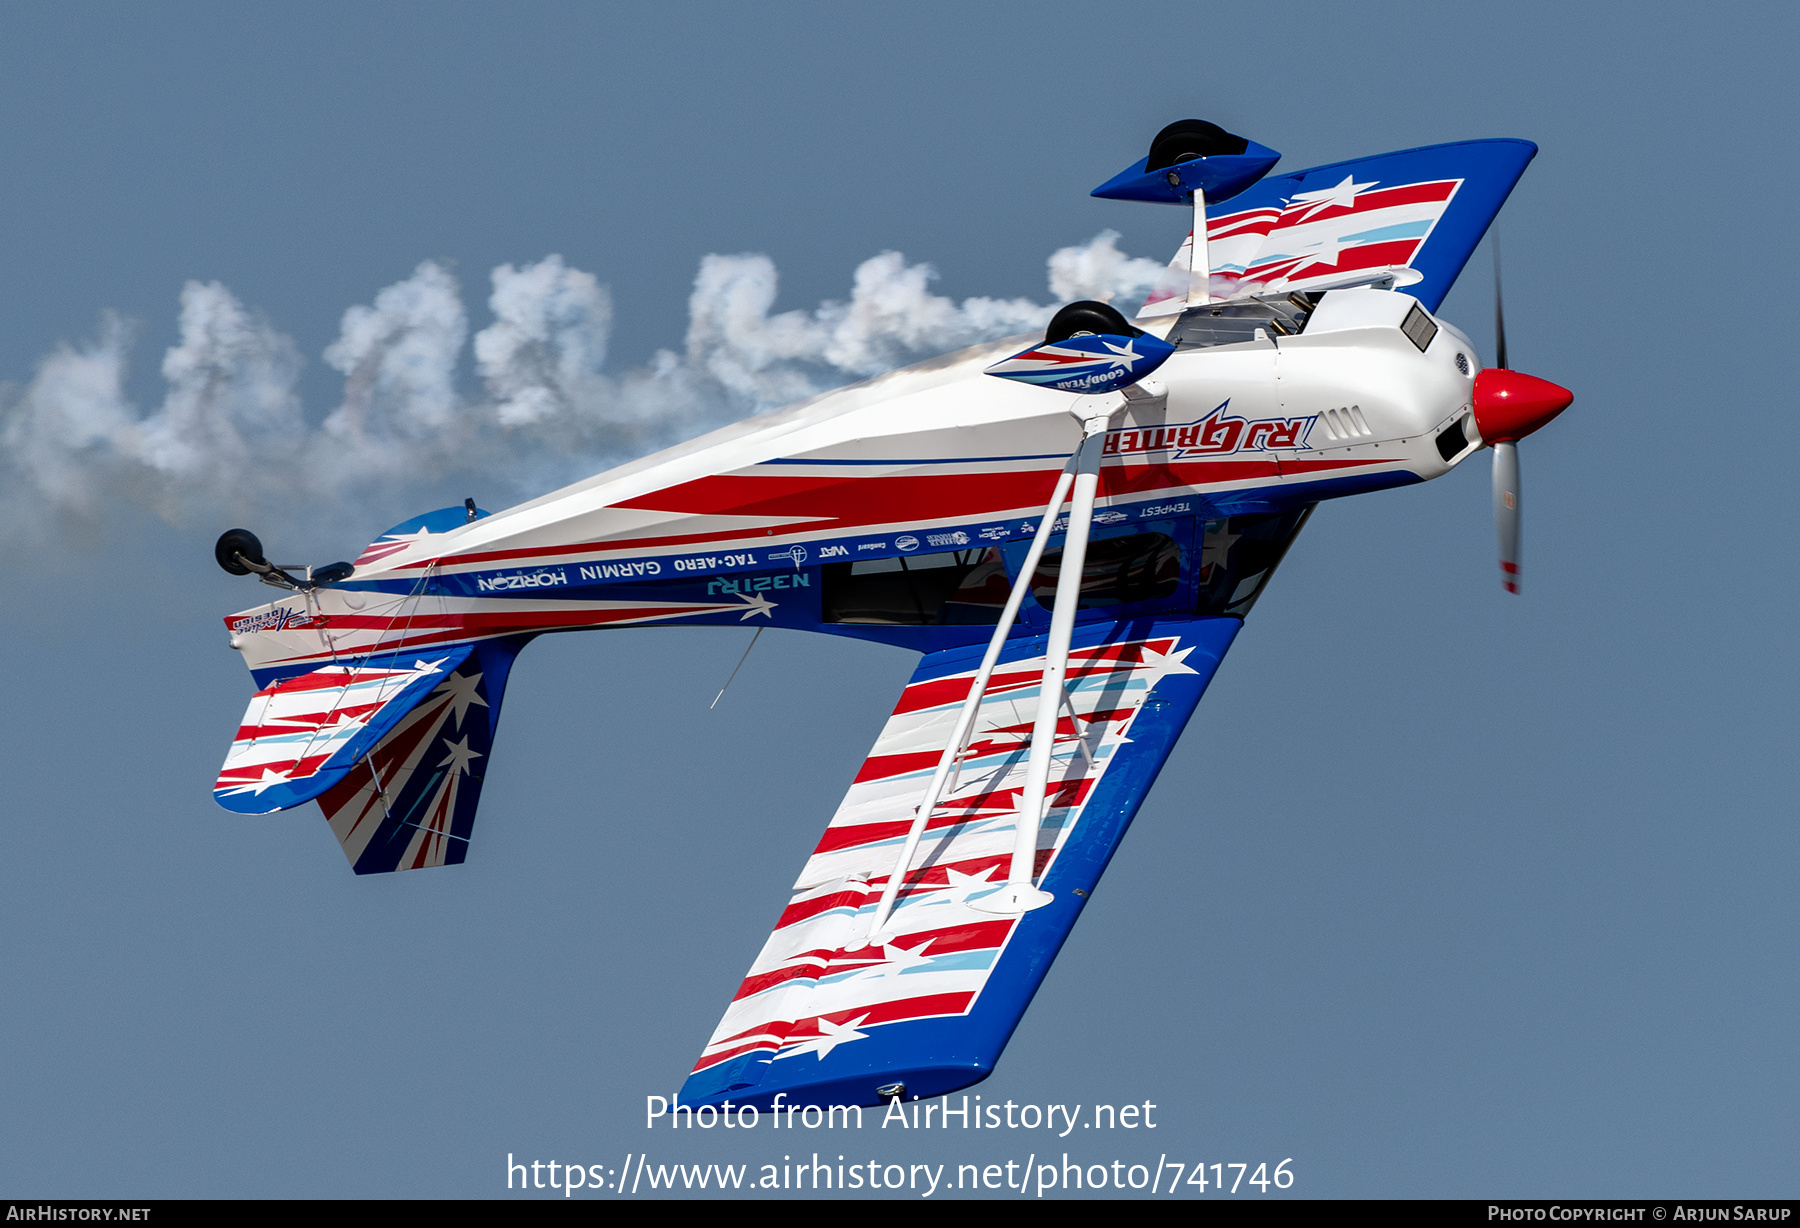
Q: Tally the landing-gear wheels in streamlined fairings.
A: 2